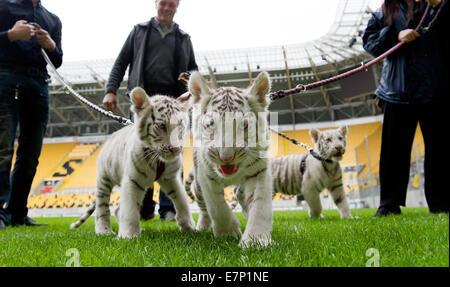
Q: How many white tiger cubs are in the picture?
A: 3